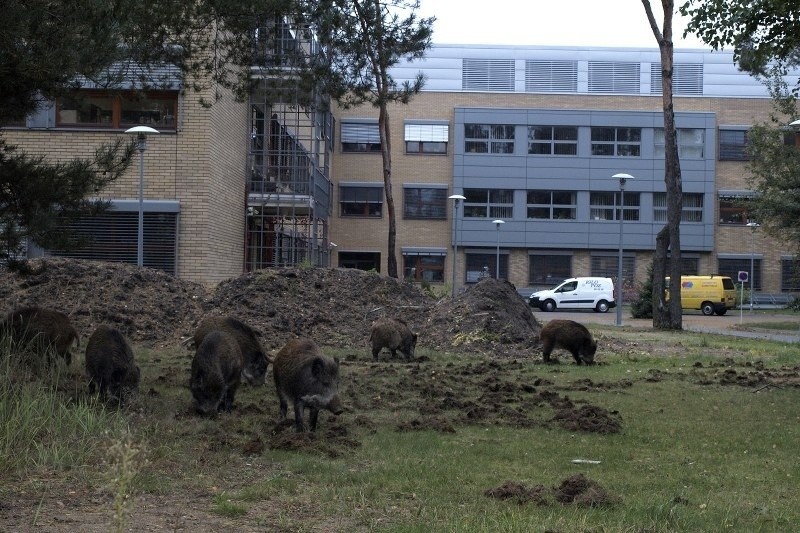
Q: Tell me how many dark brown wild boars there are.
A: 7